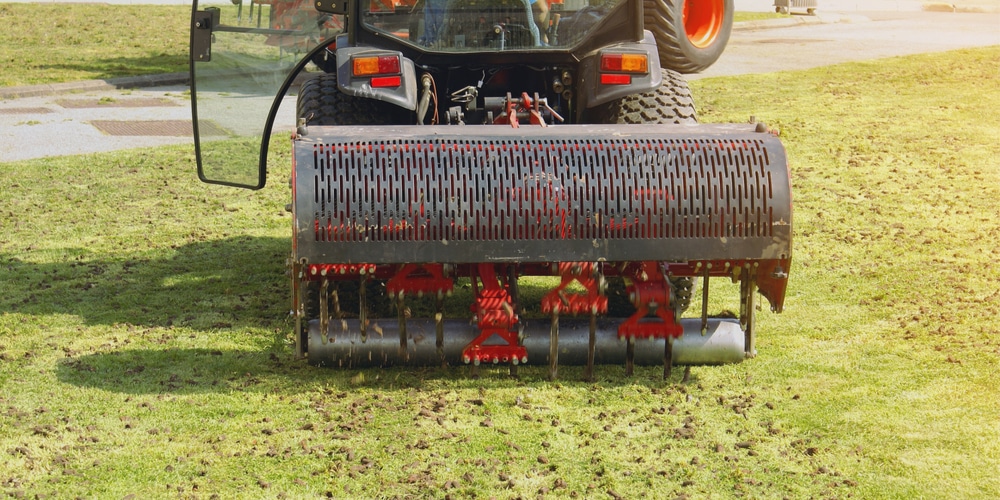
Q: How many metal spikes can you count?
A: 12